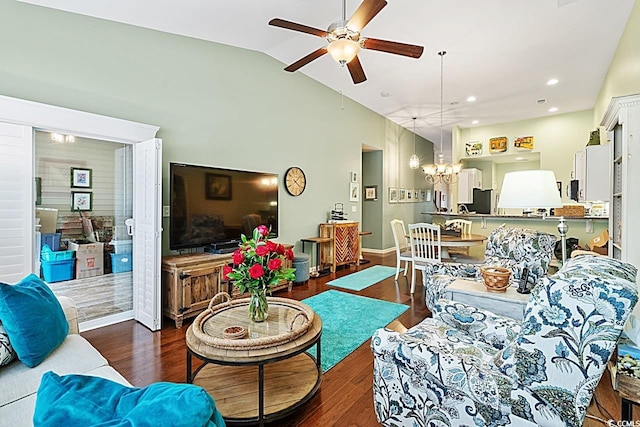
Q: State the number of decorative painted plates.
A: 3